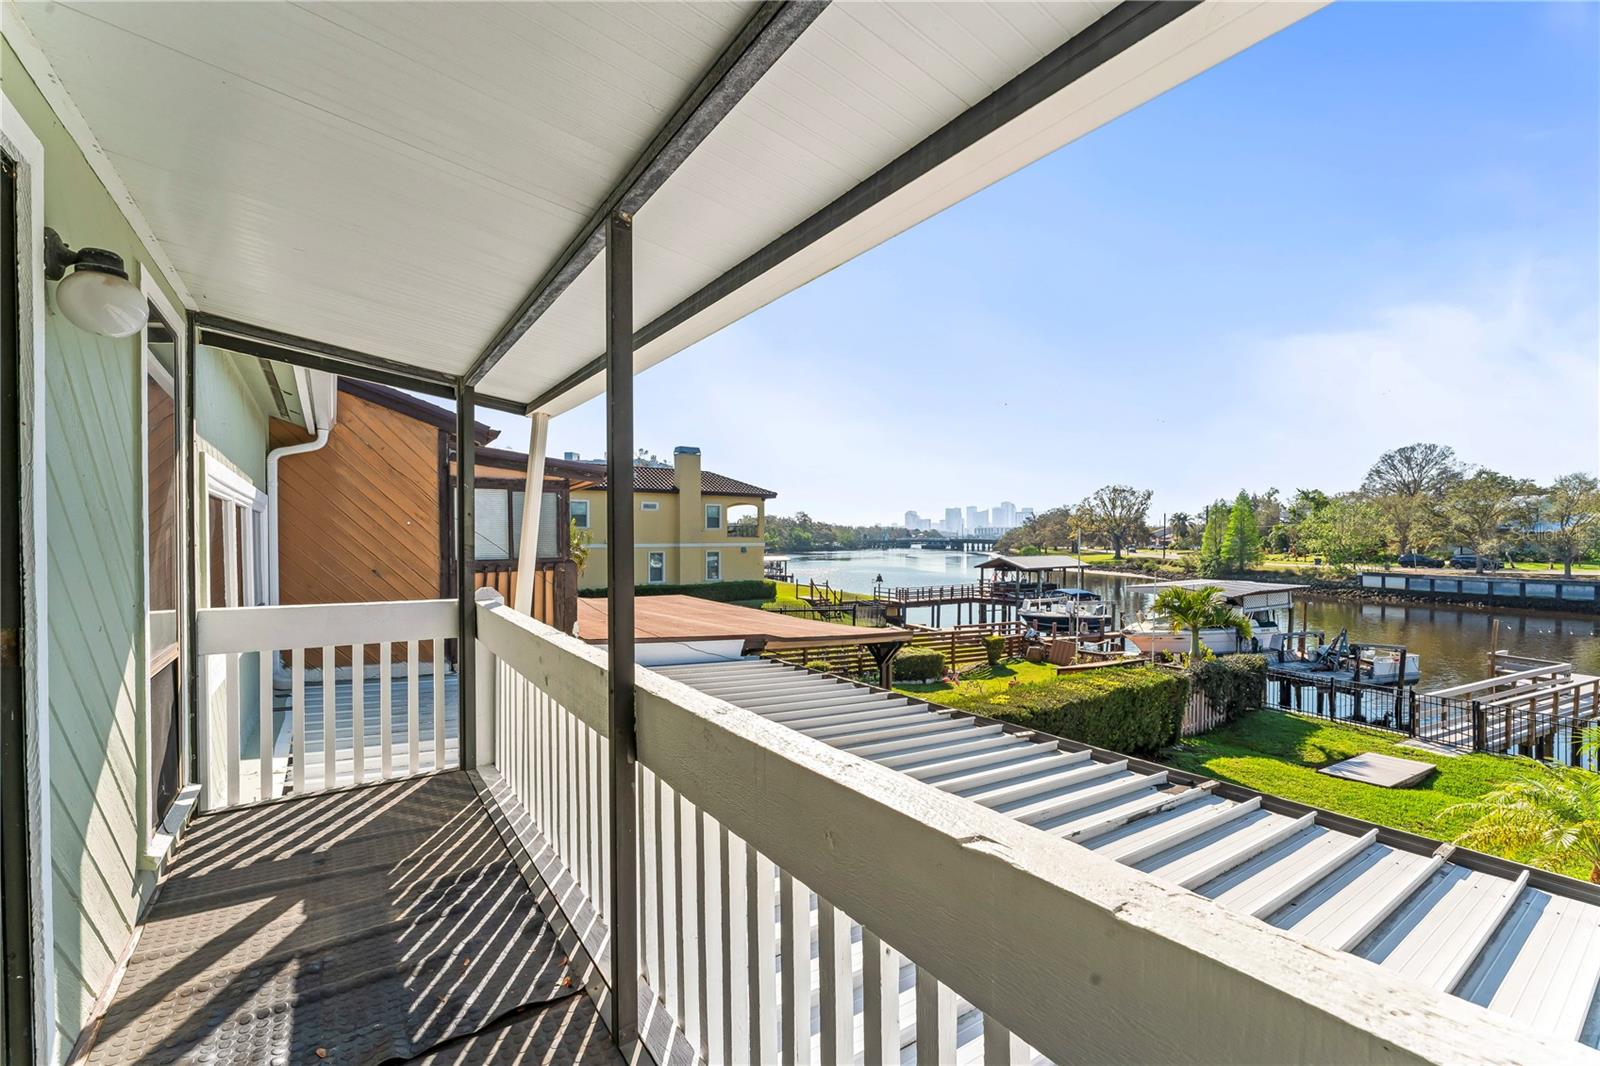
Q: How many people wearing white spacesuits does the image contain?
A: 0